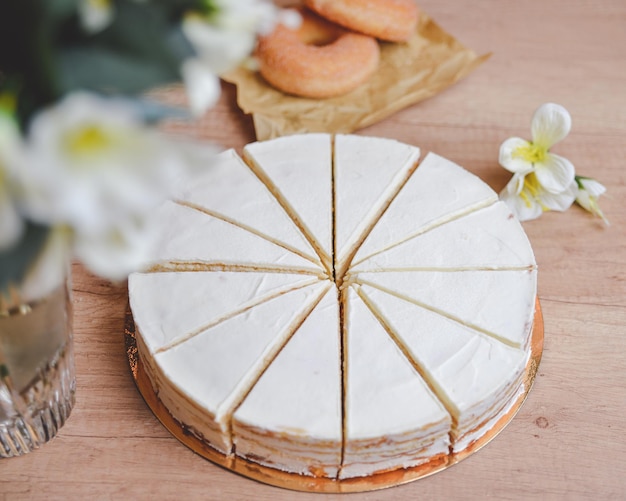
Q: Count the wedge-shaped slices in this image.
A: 12